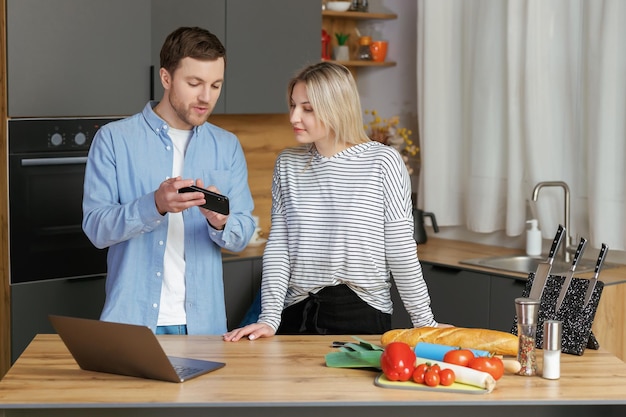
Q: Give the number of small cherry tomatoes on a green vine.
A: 4